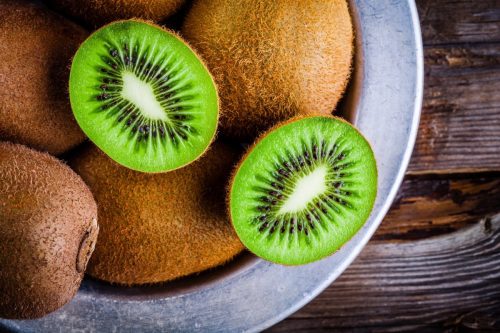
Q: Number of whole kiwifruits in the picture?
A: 5